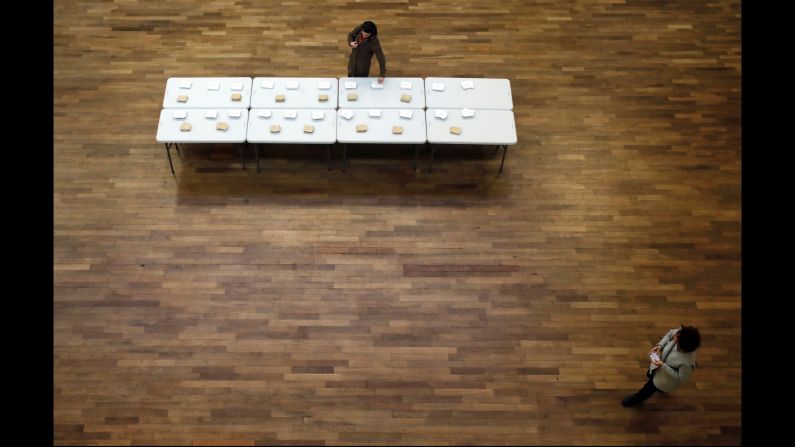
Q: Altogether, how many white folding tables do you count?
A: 8